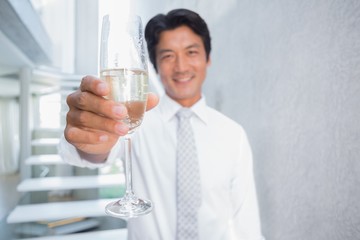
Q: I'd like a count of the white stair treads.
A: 5